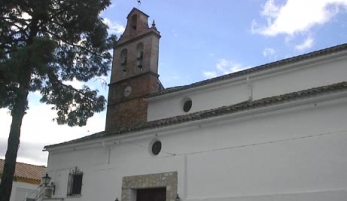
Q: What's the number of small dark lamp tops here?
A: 3